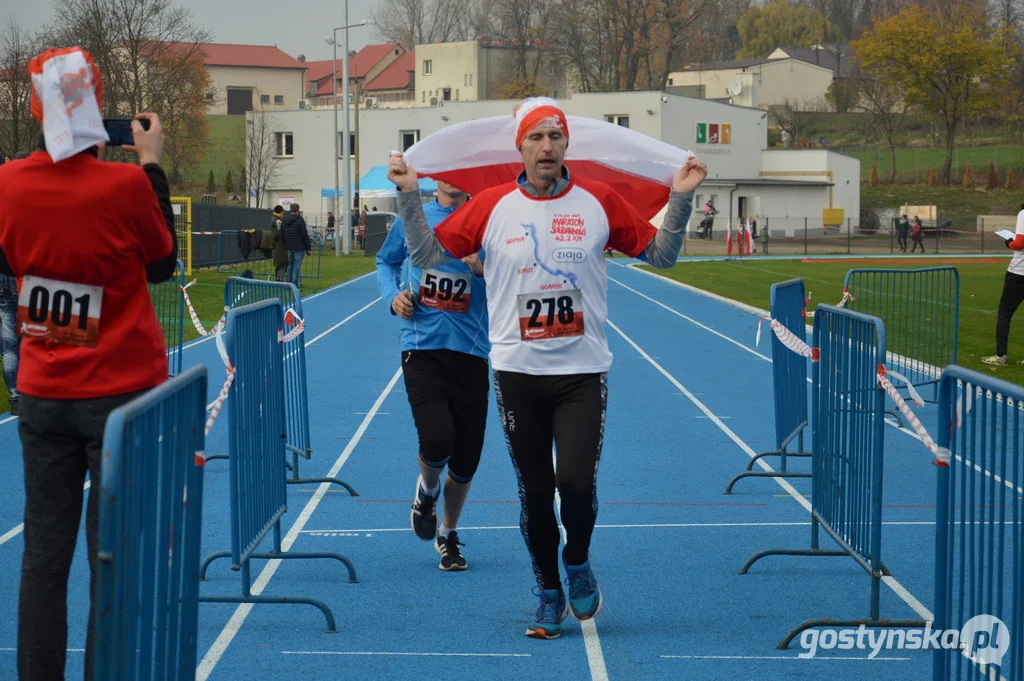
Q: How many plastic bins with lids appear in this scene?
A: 0